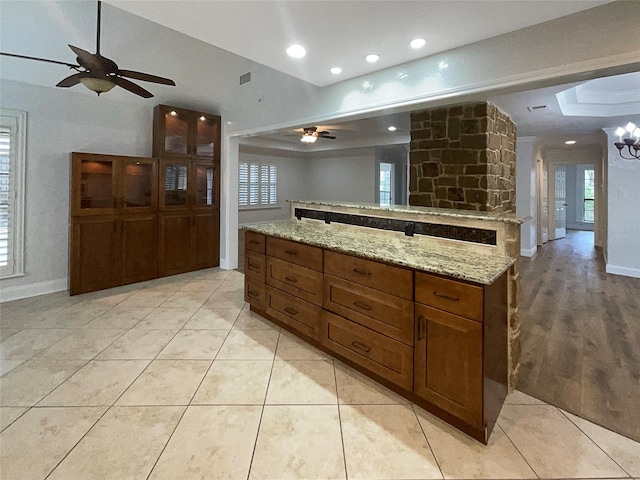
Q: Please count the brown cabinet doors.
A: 11